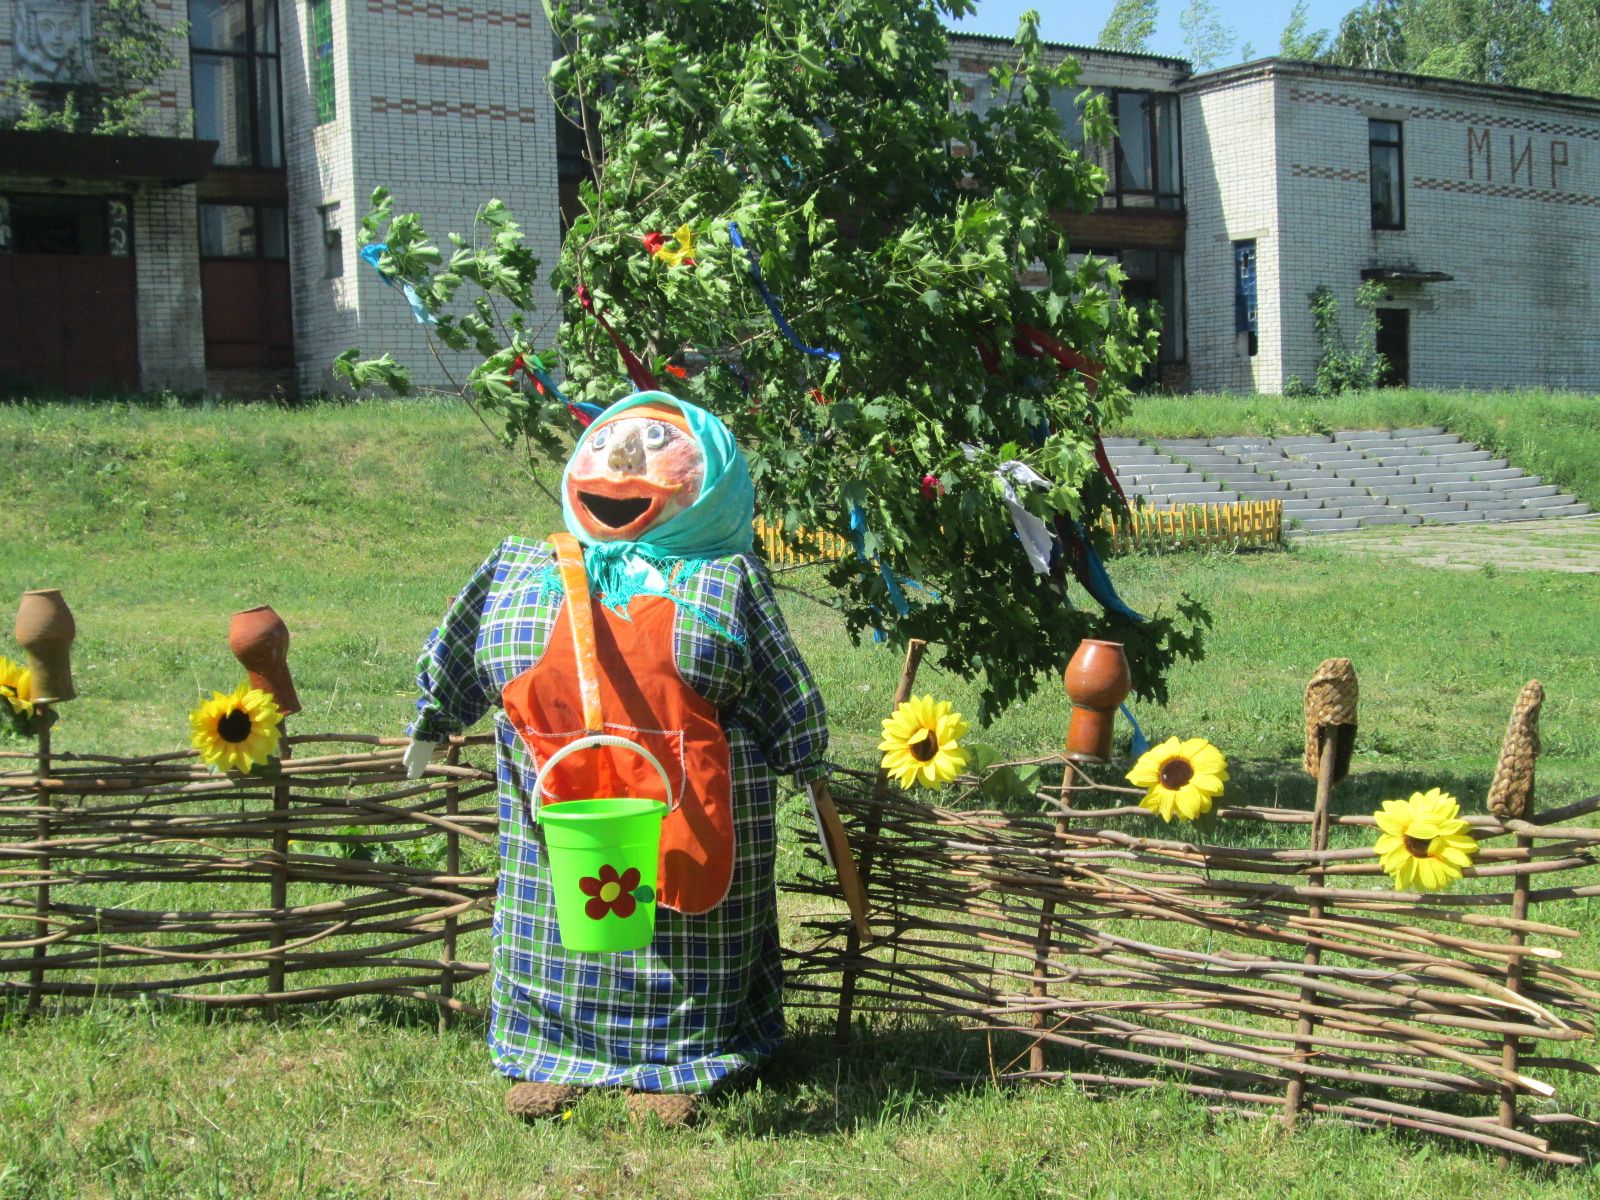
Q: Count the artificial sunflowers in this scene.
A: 5